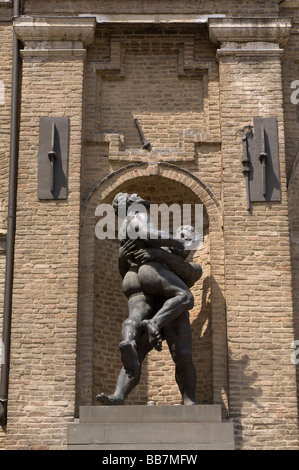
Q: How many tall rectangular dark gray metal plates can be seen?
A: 2